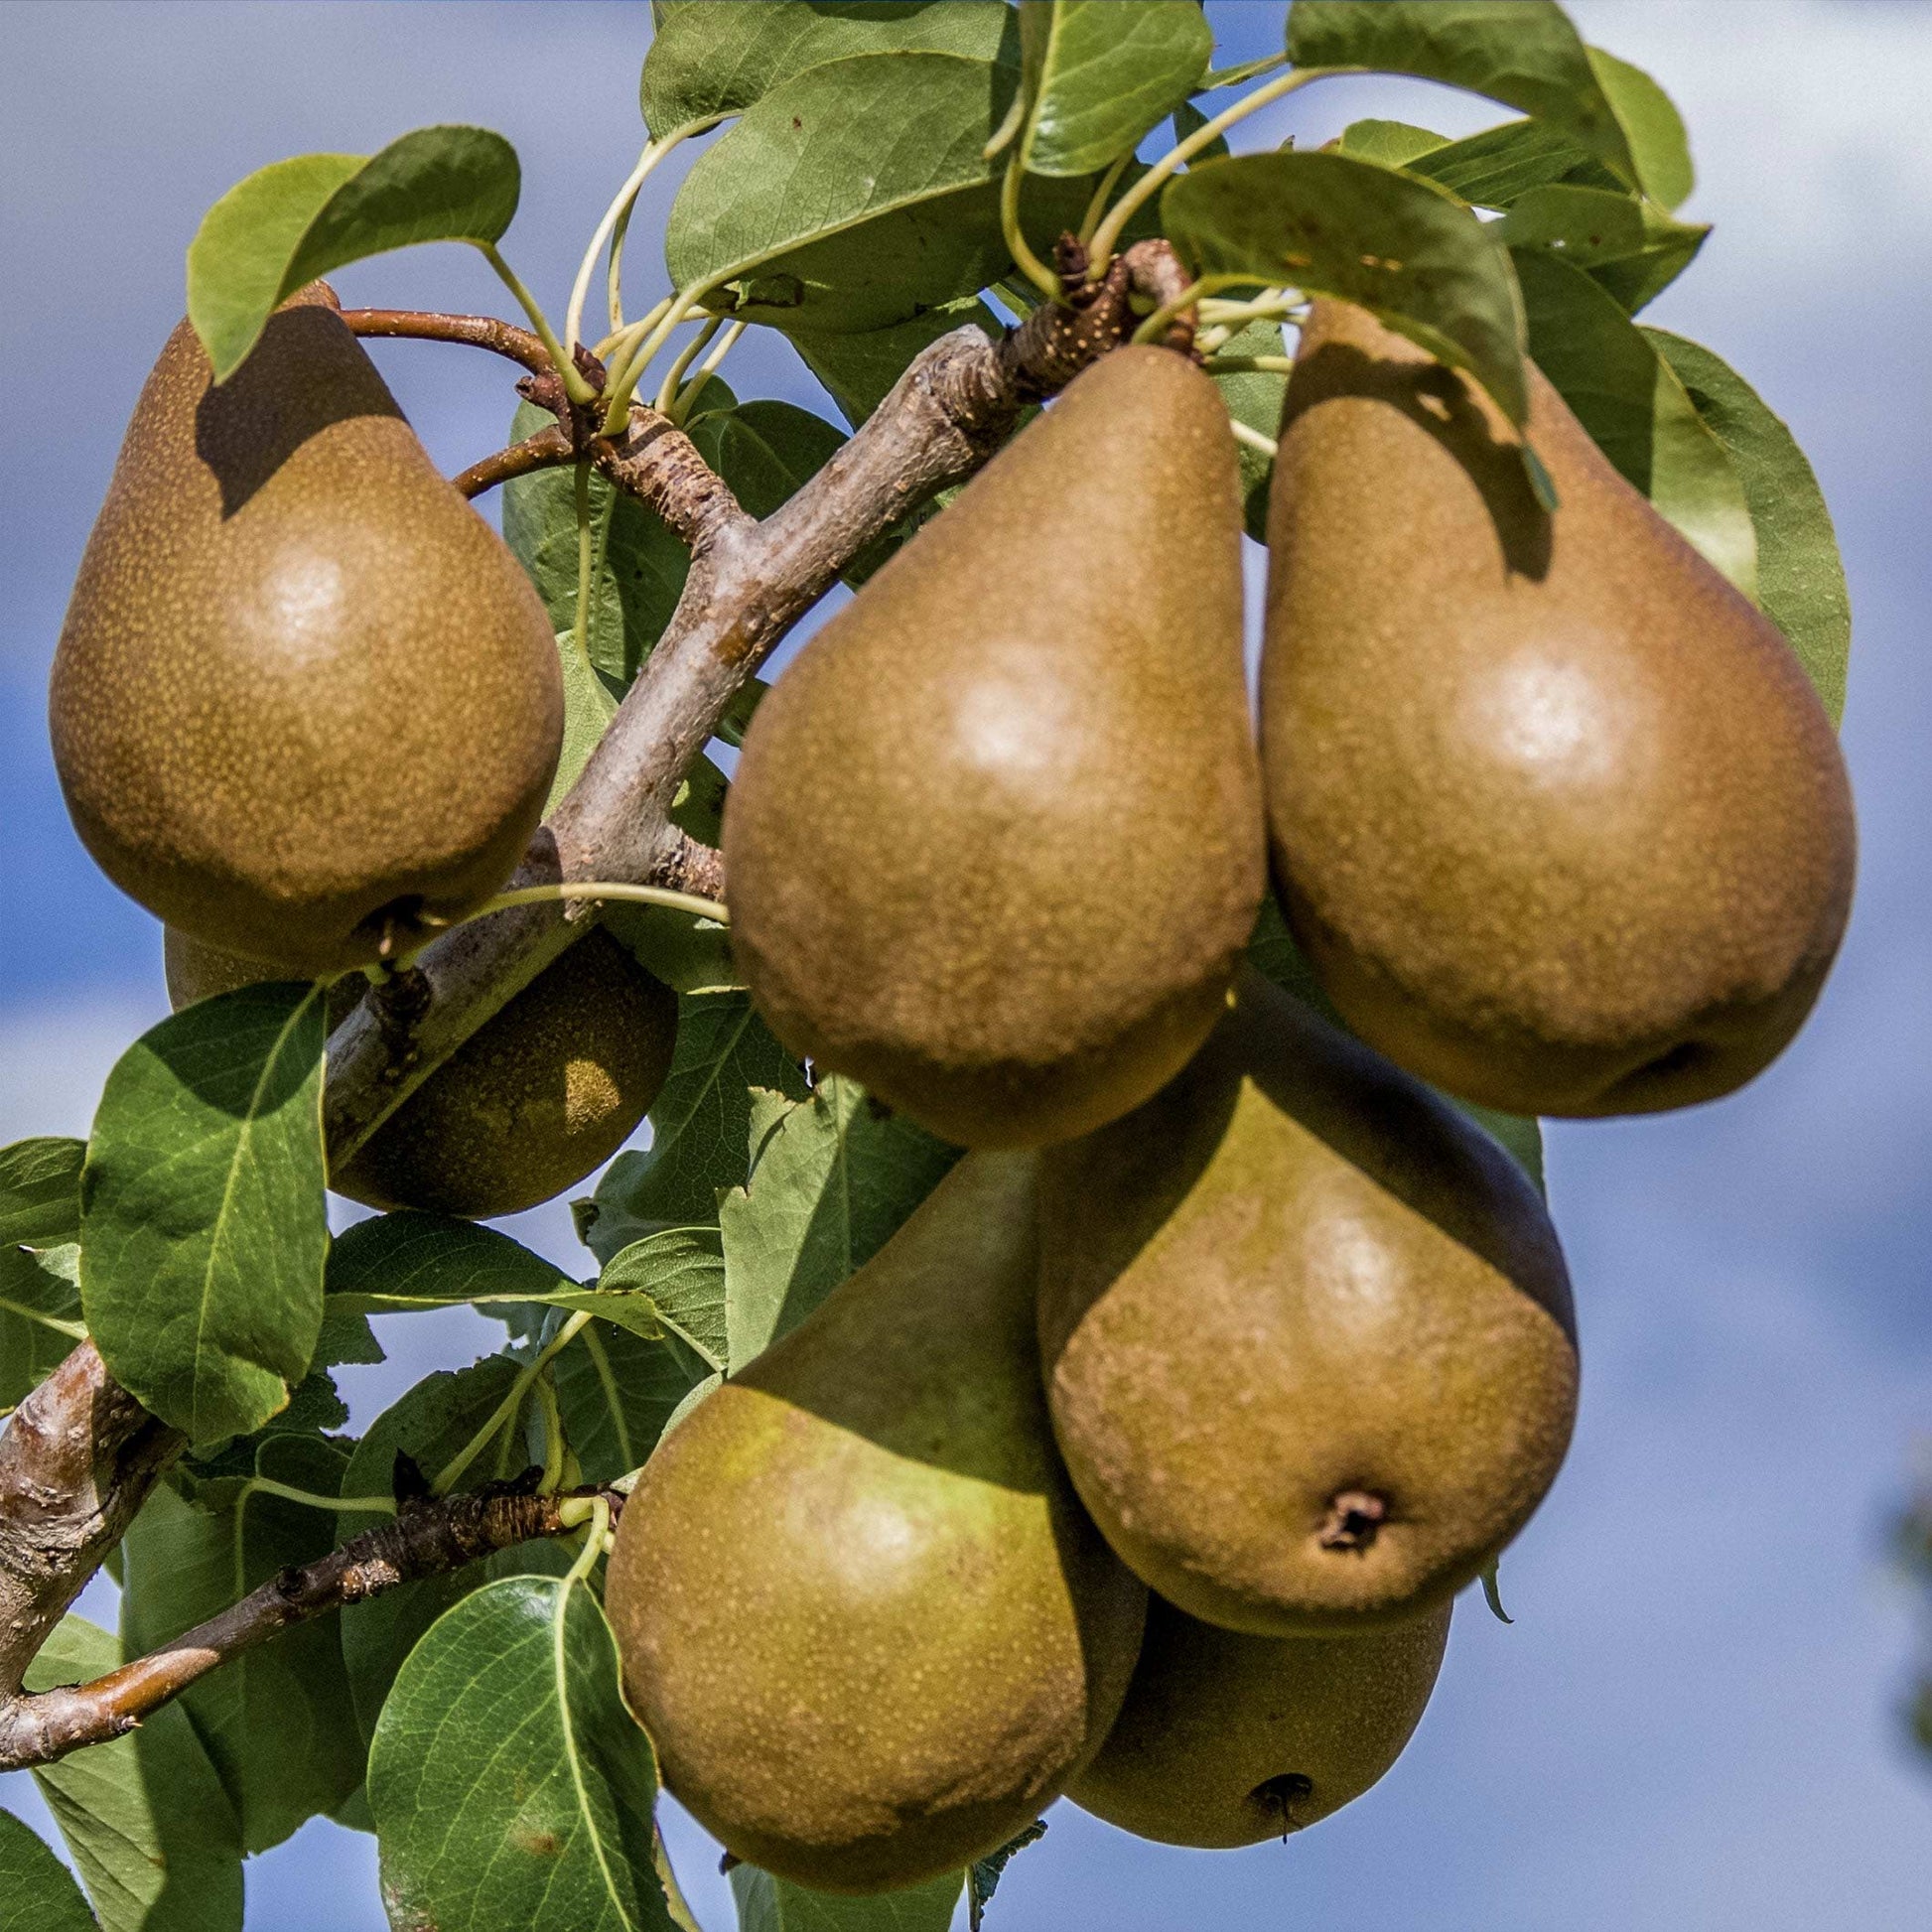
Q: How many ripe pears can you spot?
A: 7